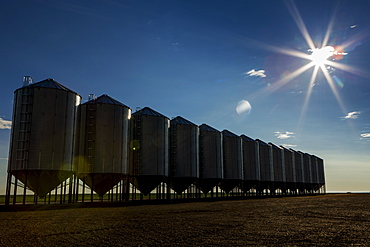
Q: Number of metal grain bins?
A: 14